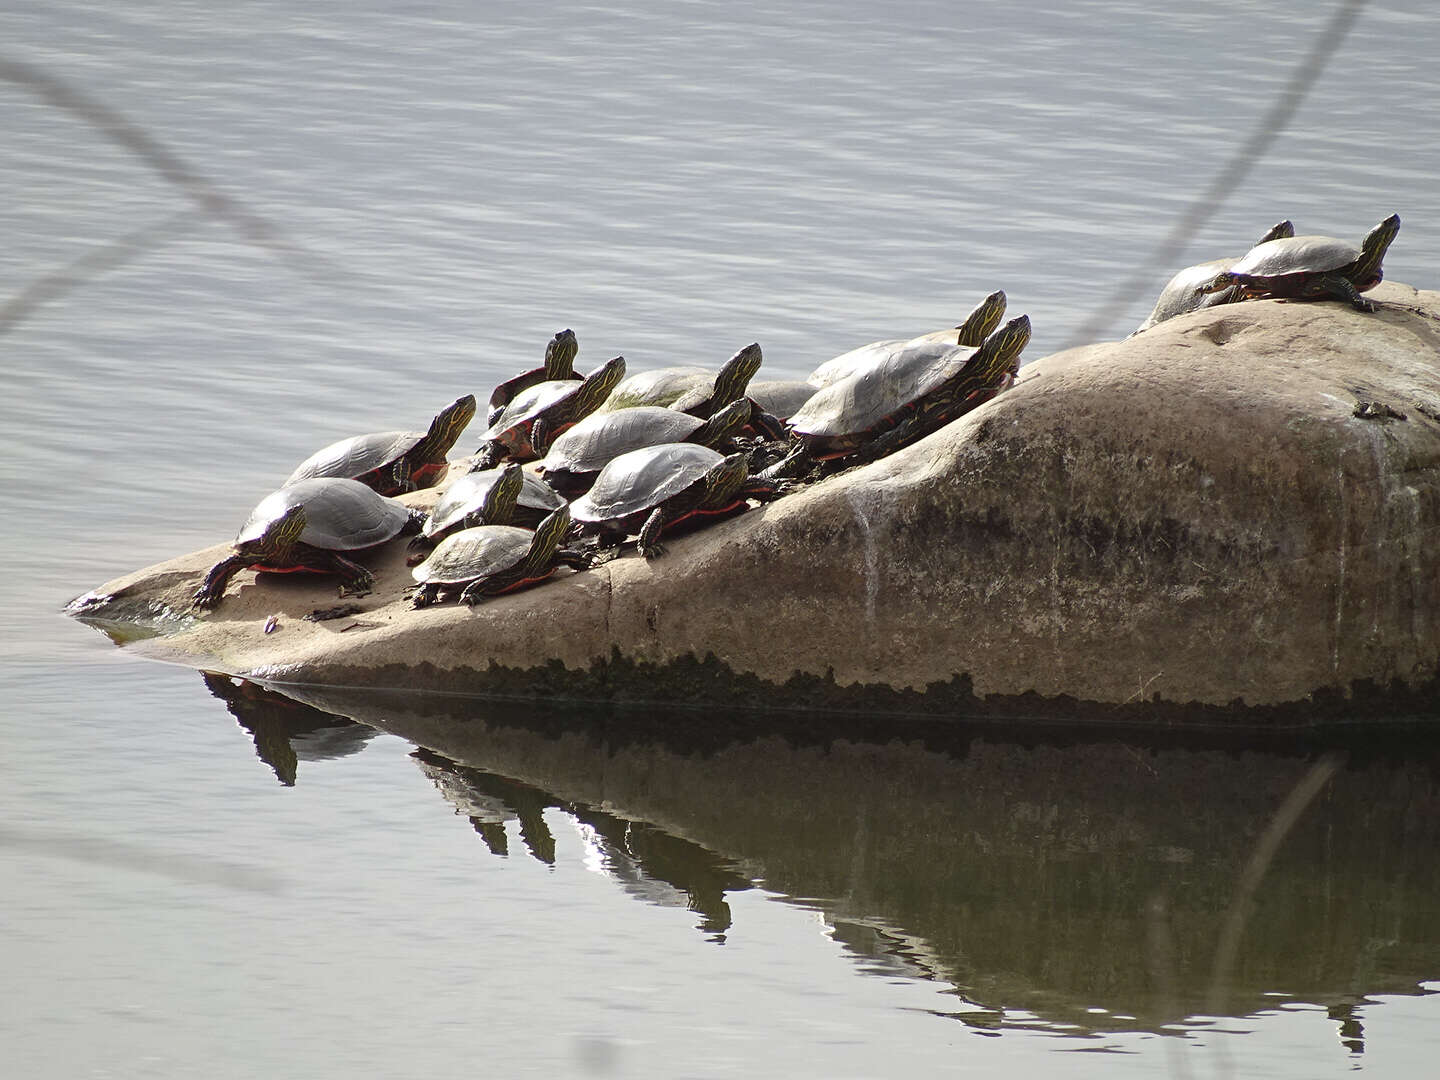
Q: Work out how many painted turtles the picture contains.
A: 14